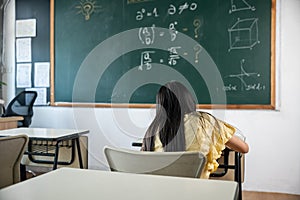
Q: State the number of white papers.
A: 5